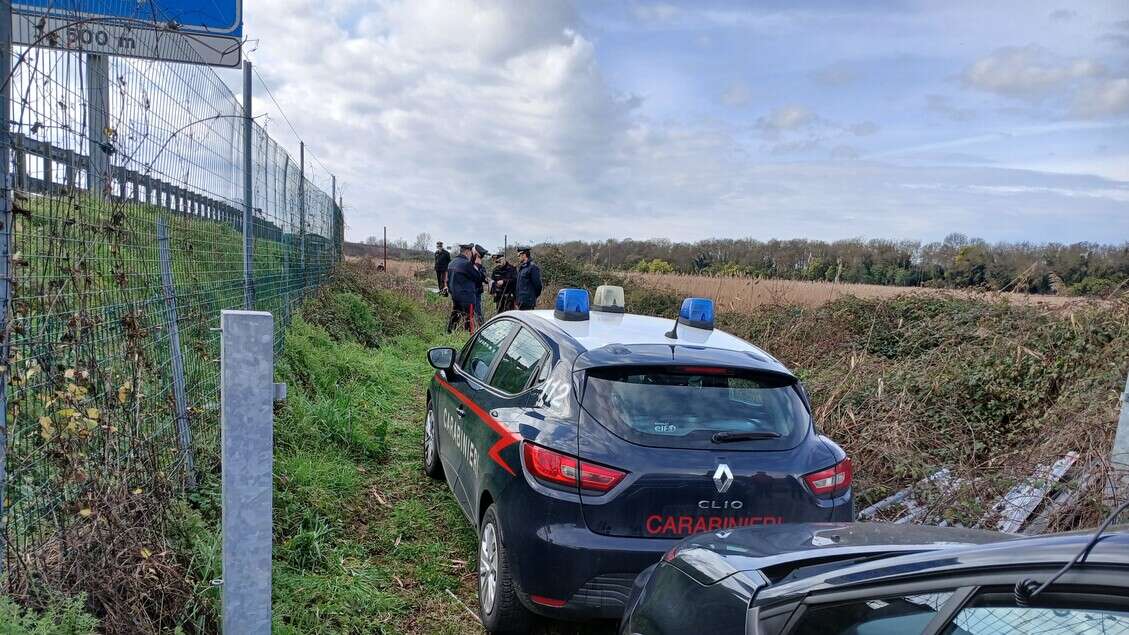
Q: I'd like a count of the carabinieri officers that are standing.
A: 5